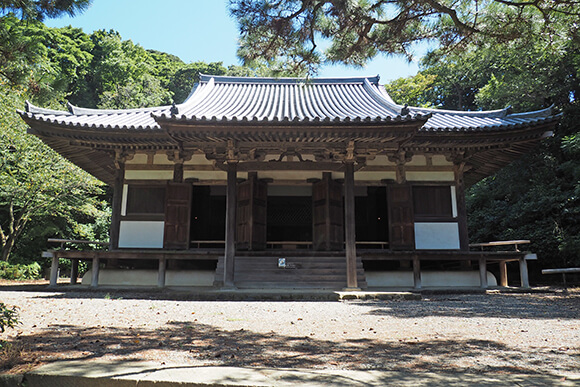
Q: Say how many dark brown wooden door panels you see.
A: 6